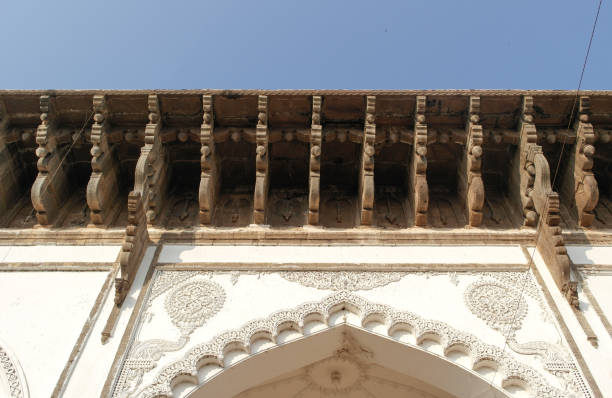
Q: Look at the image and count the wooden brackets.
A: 11